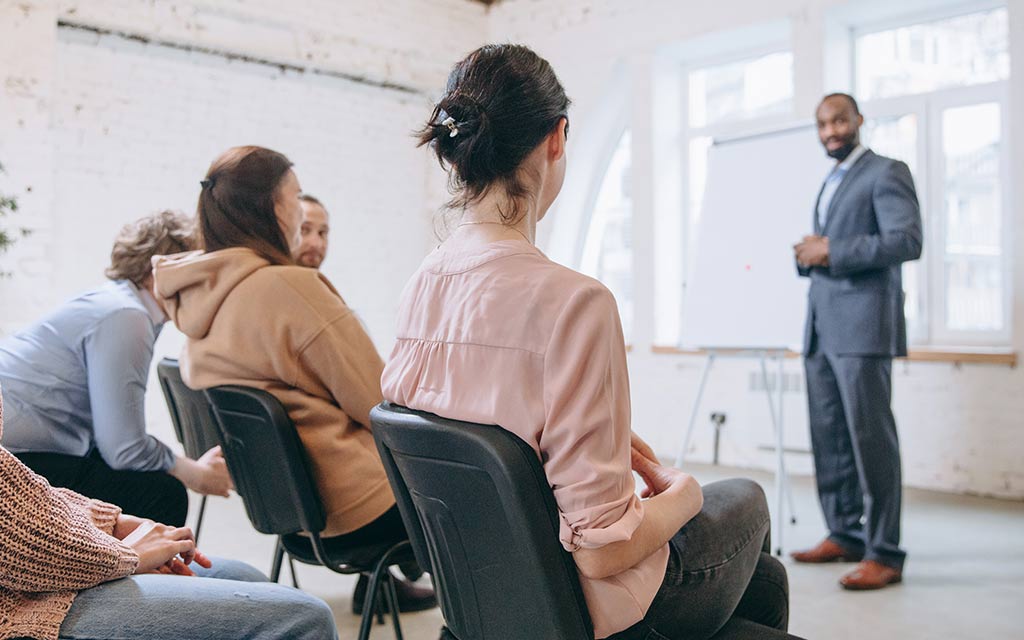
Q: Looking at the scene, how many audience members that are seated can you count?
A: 5